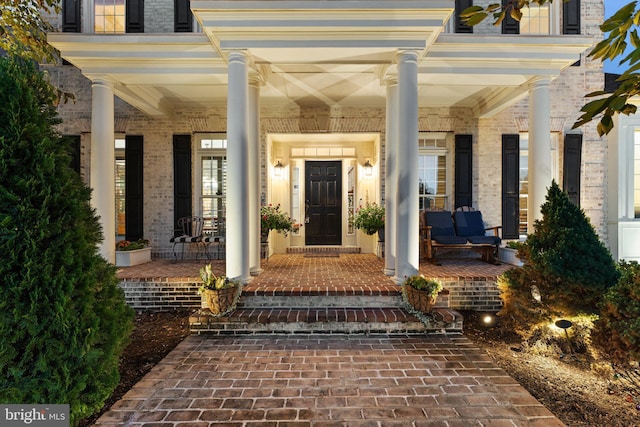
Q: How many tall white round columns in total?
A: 6